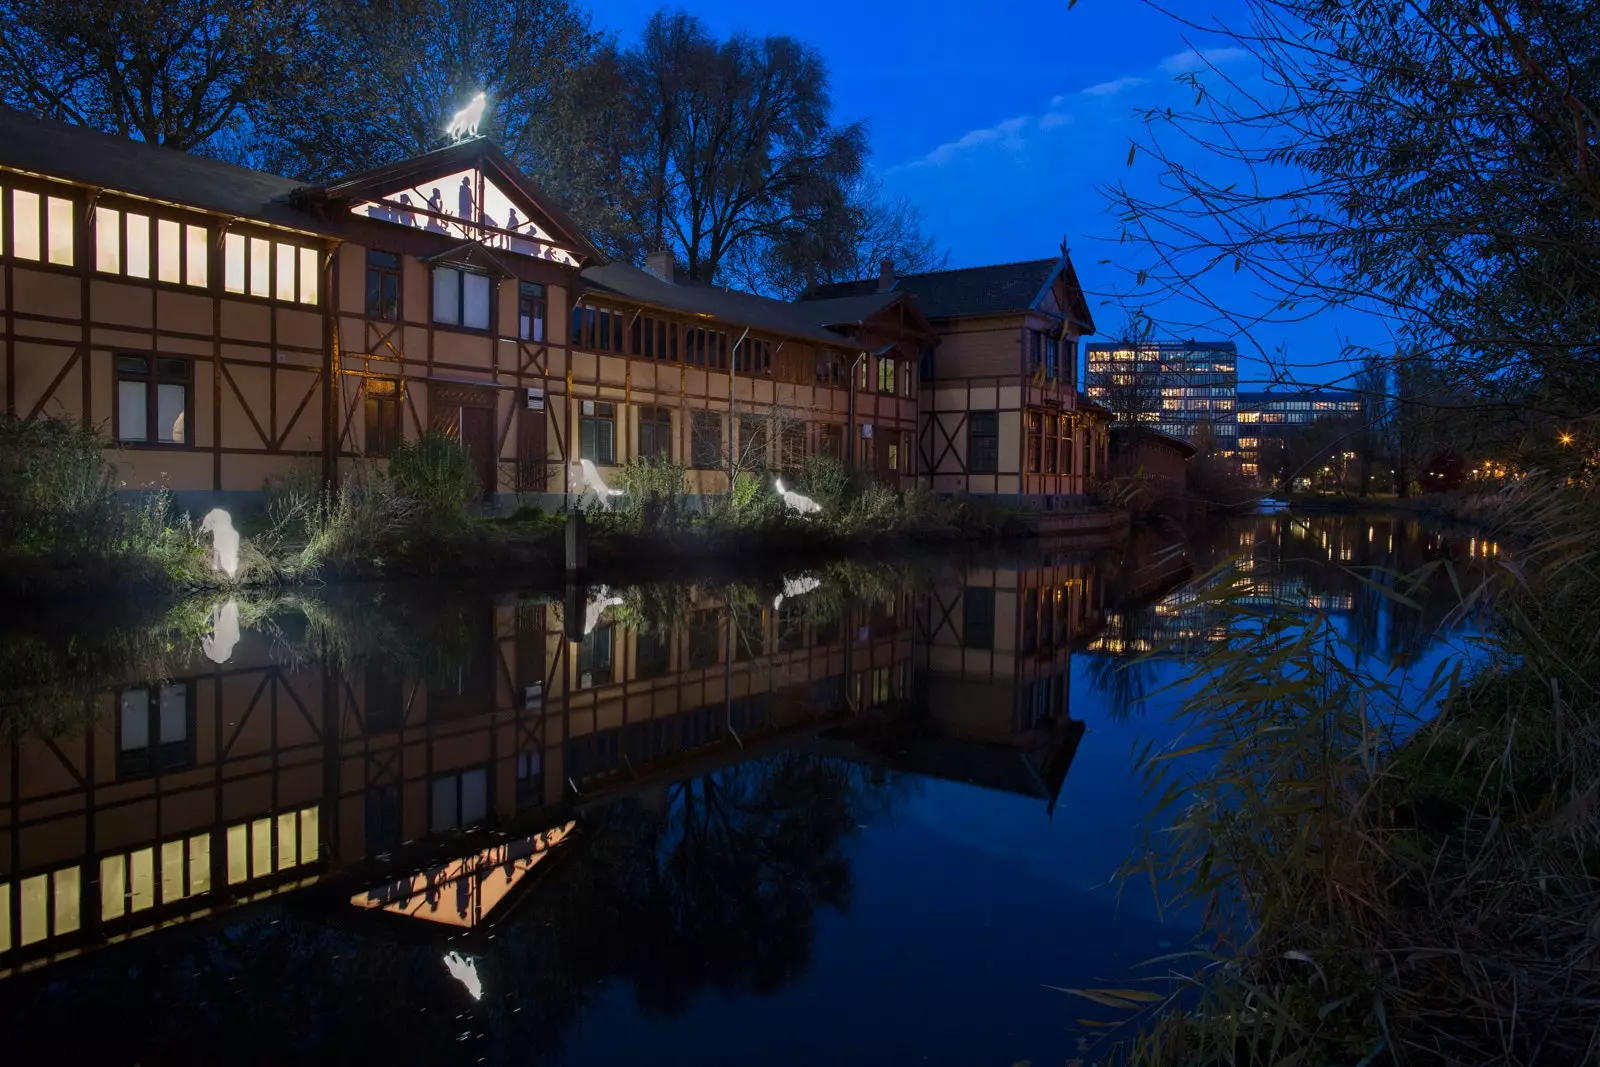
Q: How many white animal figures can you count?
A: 4